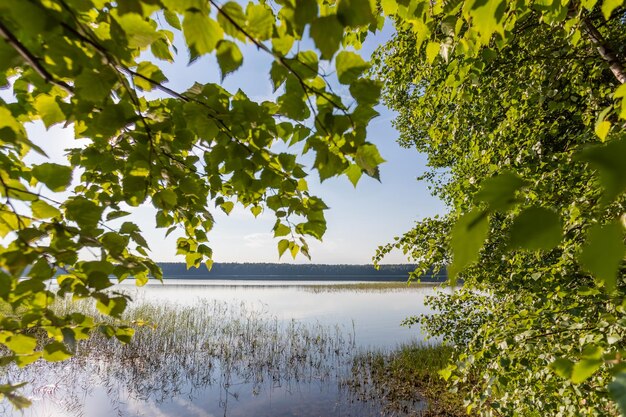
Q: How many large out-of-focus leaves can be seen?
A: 5